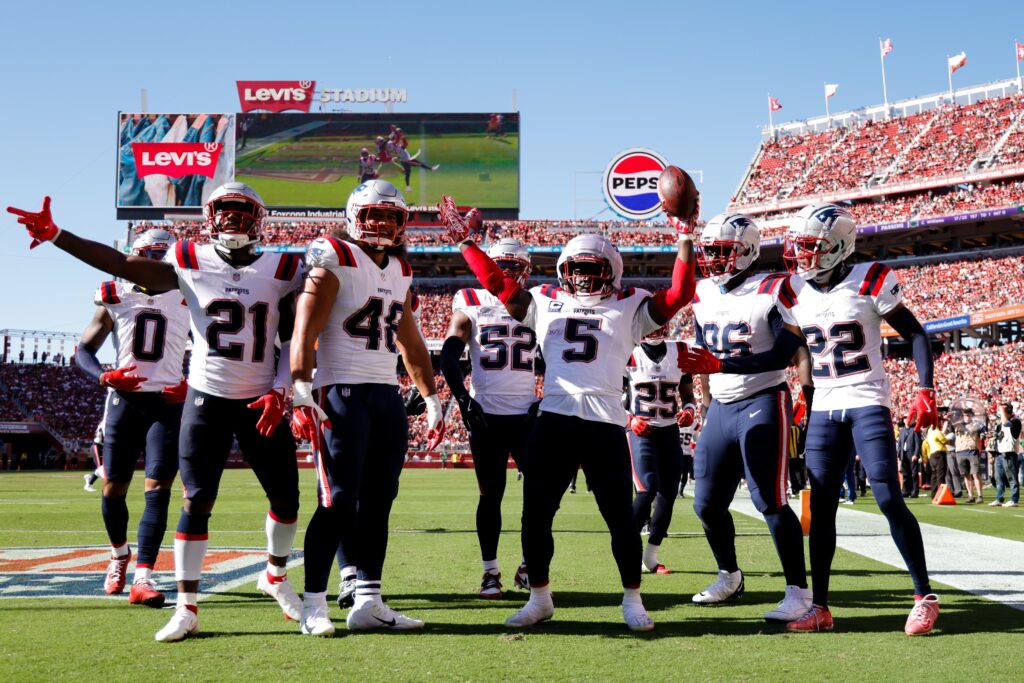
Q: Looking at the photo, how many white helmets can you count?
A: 7